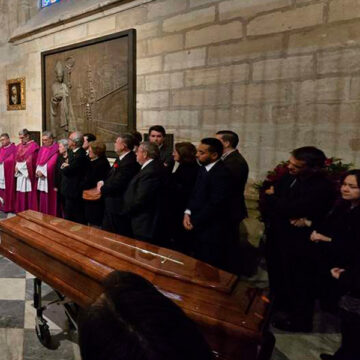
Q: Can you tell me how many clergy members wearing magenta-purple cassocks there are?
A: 3